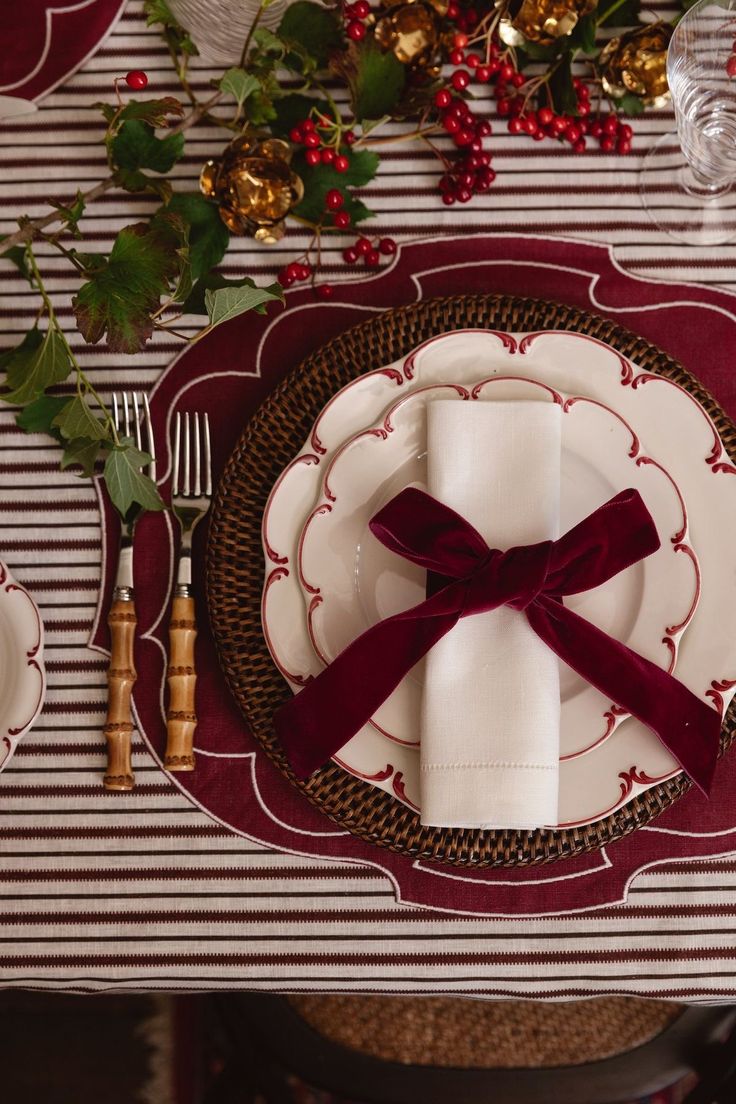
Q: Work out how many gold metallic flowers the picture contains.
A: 4